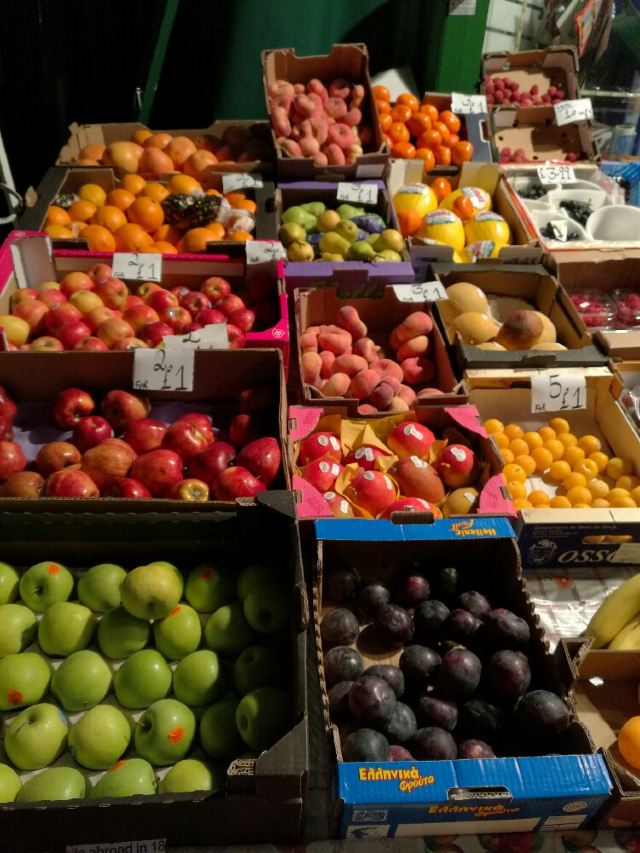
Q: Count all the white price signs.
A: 11